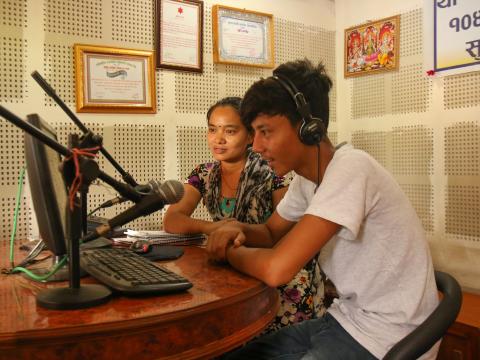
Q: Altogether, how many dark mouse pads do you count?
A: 1